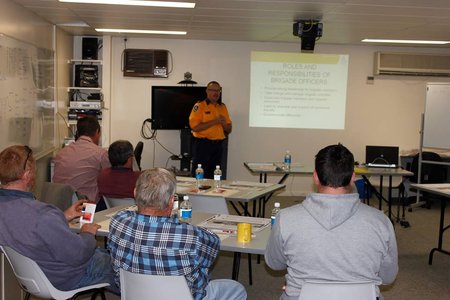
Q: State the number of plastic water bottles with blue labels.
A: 4